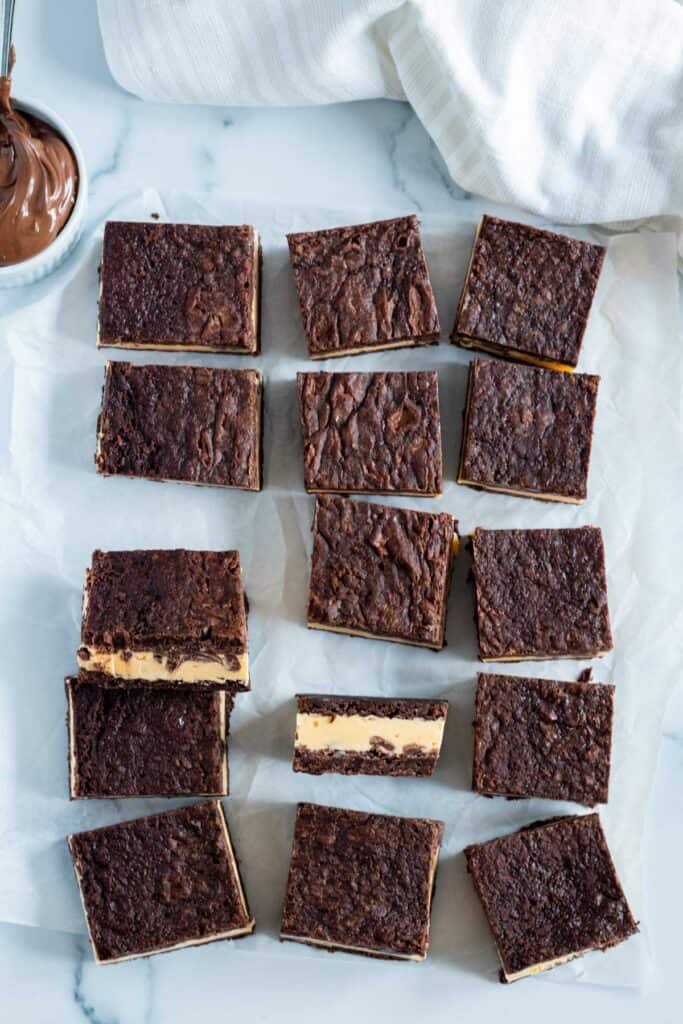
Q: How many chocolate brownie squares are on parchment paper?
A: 15